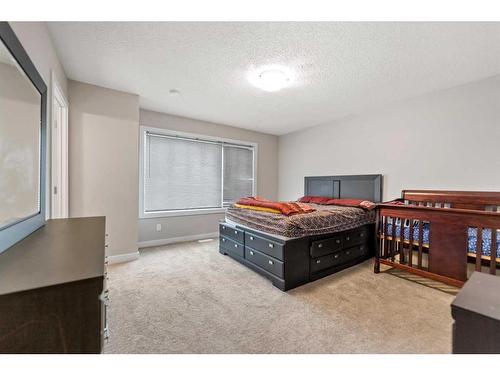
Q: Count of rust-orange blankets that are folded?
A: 1